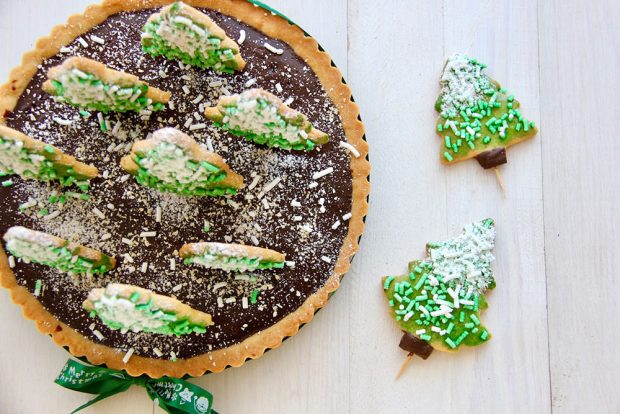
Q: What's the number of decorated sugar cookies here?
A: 10